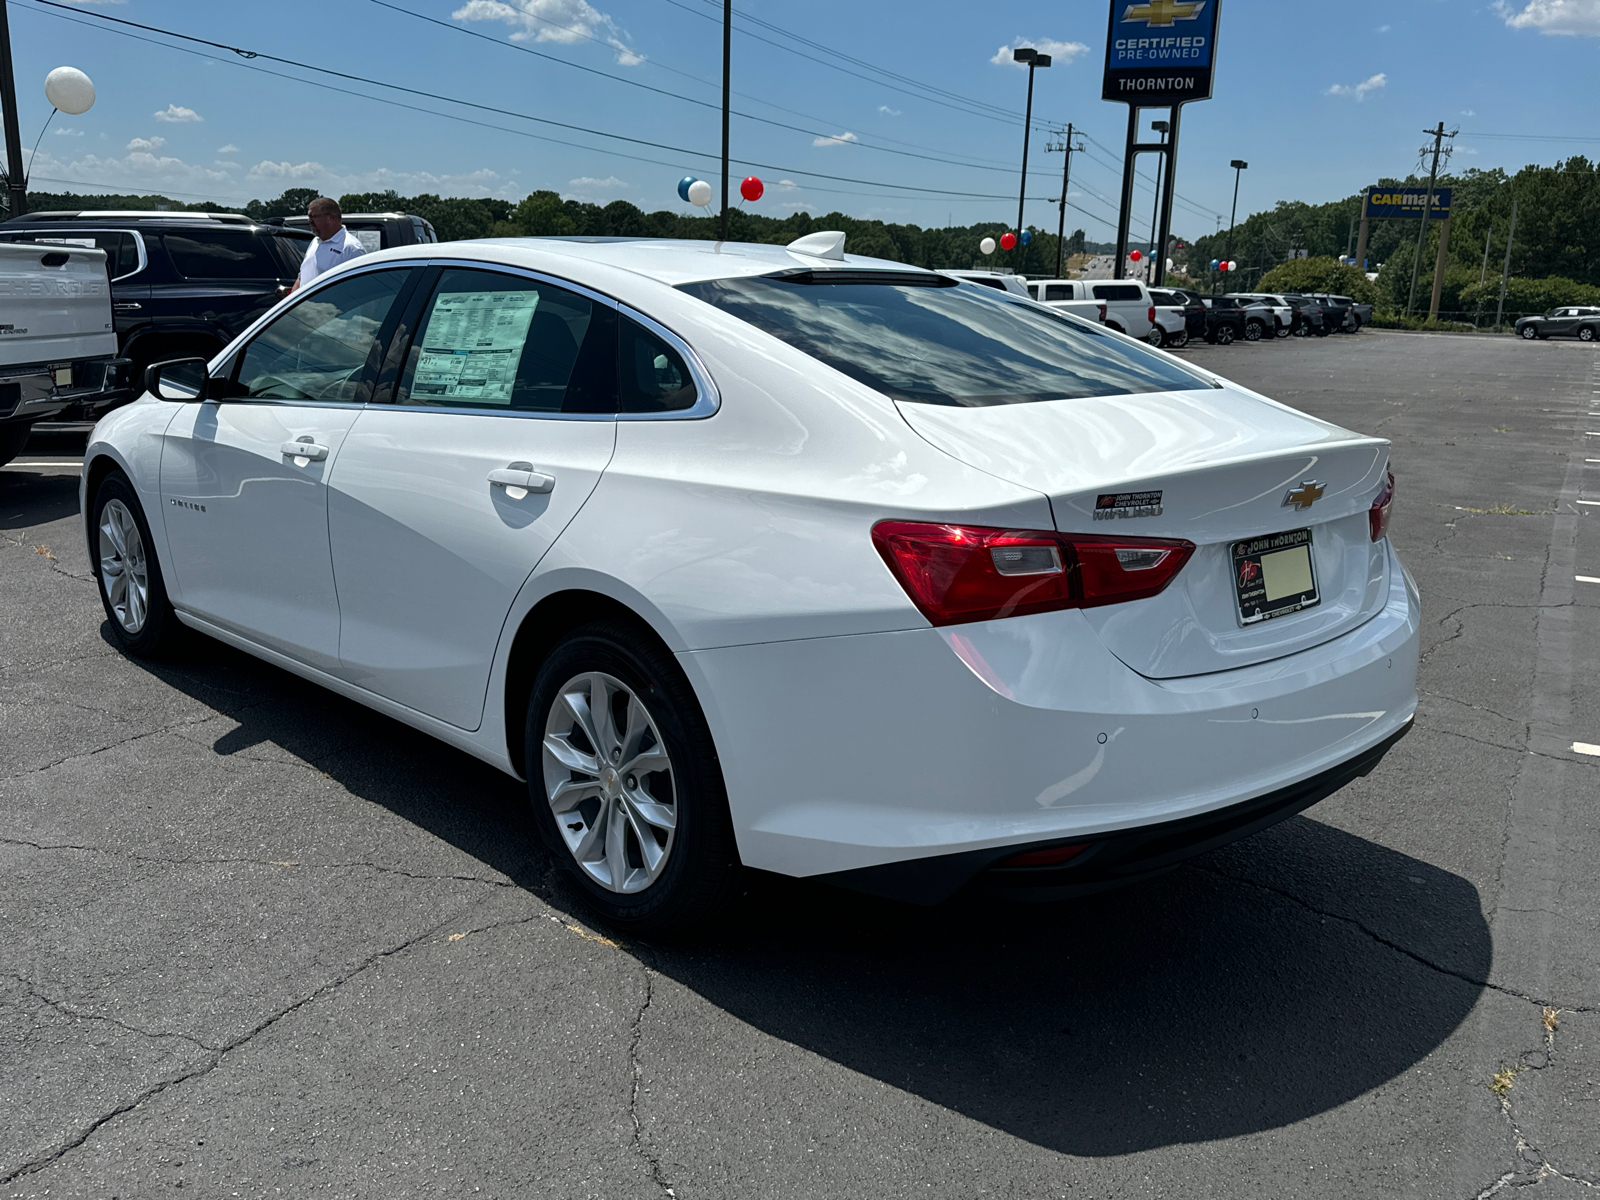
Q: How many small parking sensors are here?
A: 3